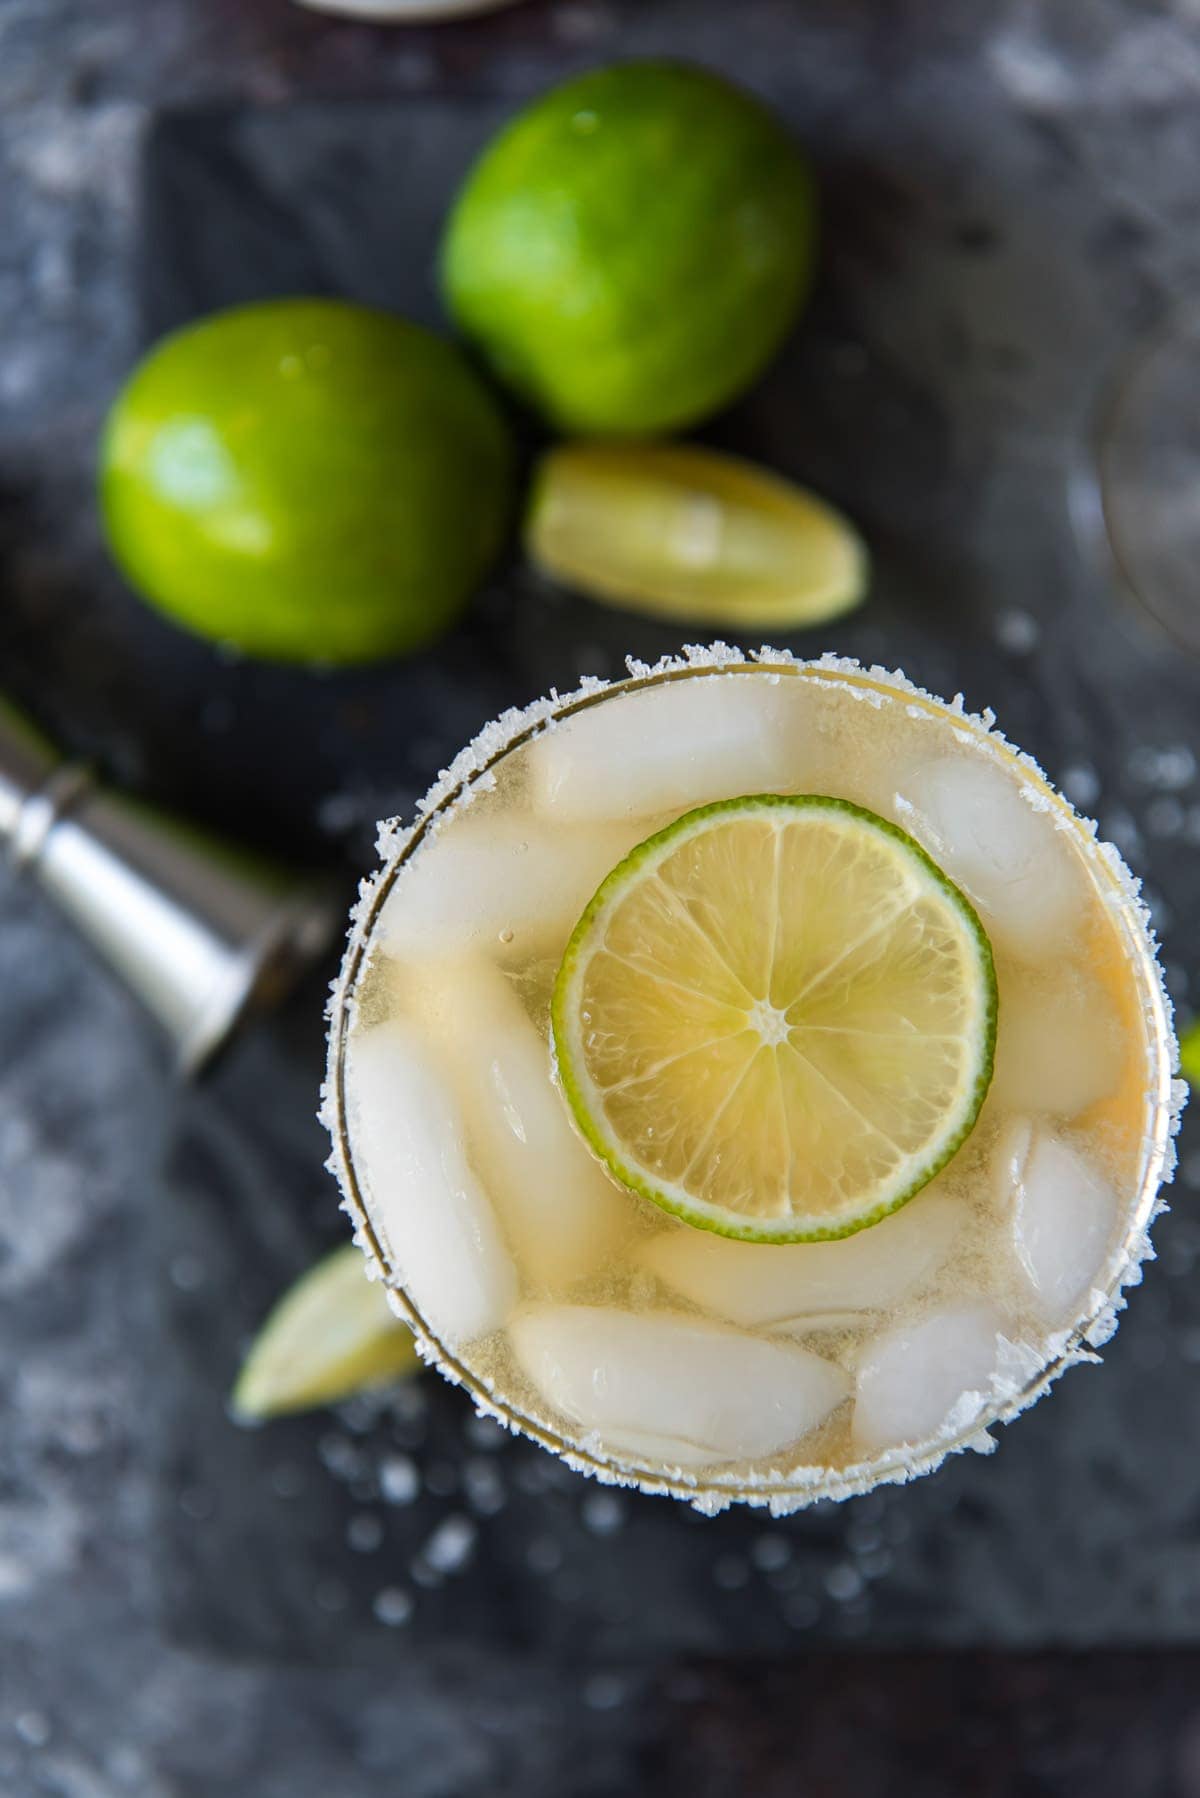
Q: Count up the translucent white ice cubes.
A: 10